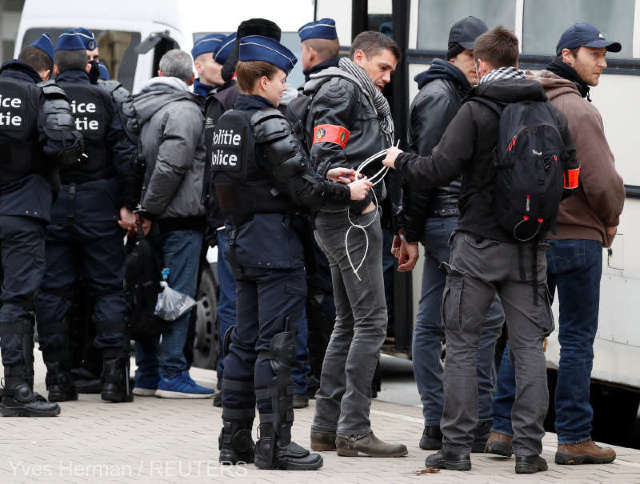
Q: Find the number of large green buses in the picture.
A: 0